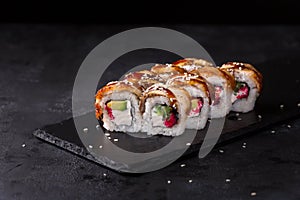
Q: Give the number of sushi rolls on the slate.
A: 8